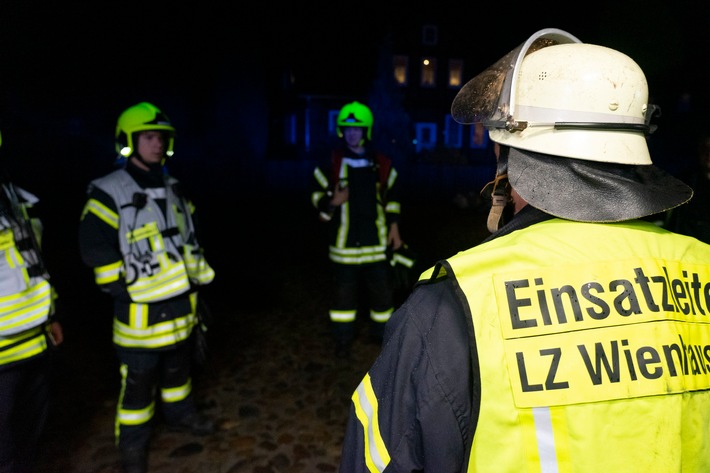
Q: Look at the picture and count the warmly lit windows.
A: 3